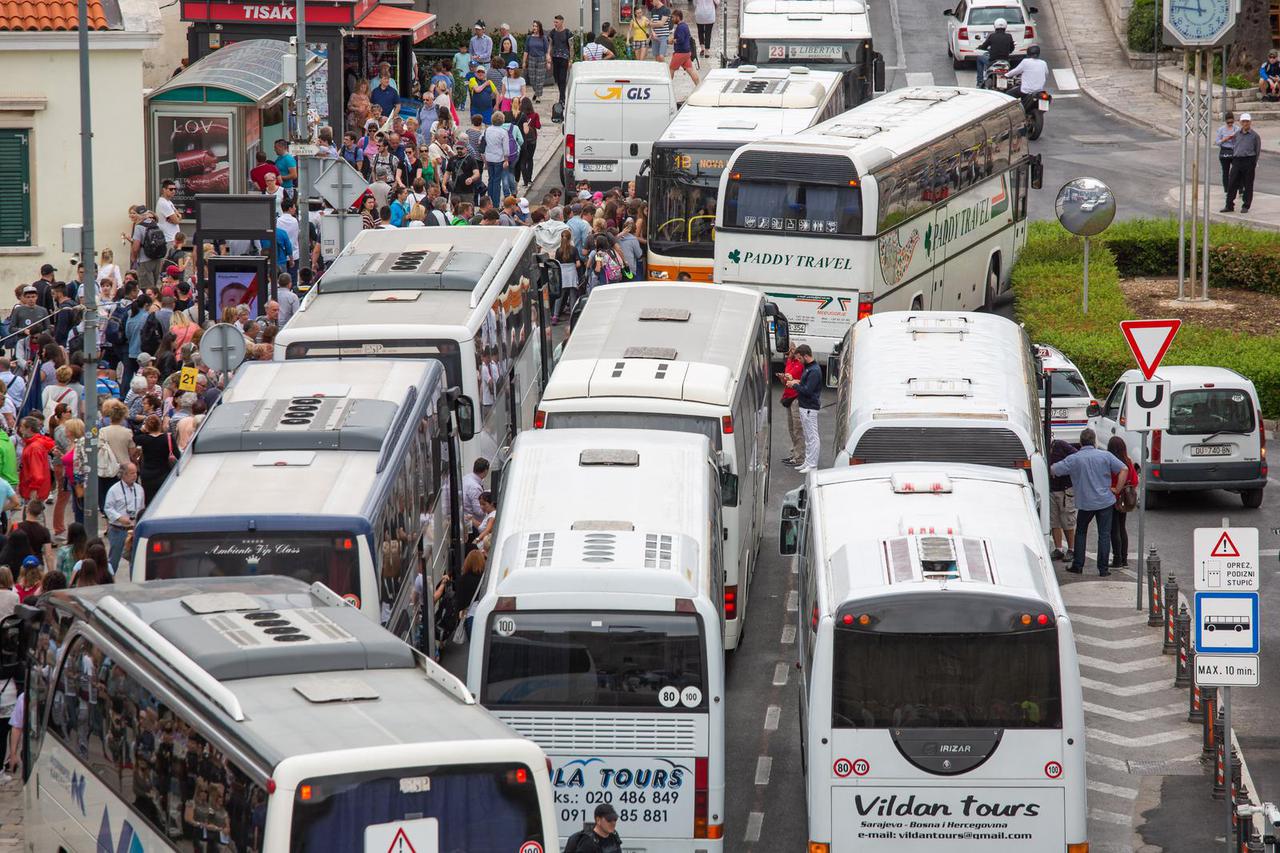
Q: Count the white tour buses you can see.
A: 8